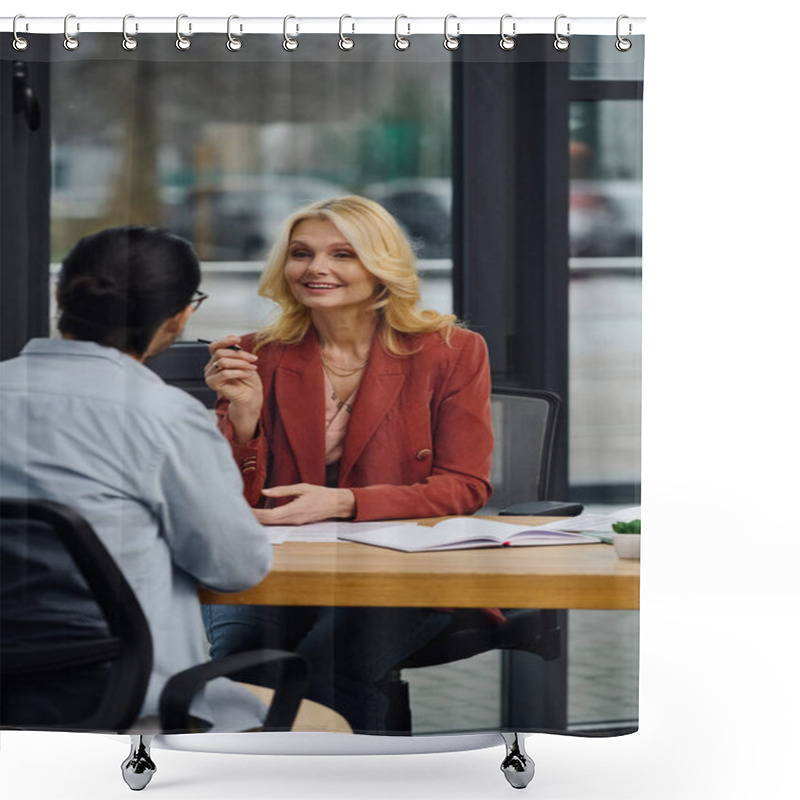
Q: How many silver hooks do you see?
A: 12